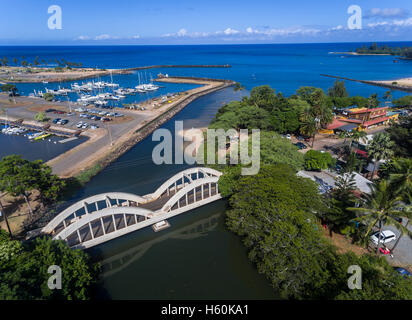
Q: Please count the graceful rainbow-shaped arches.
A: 4